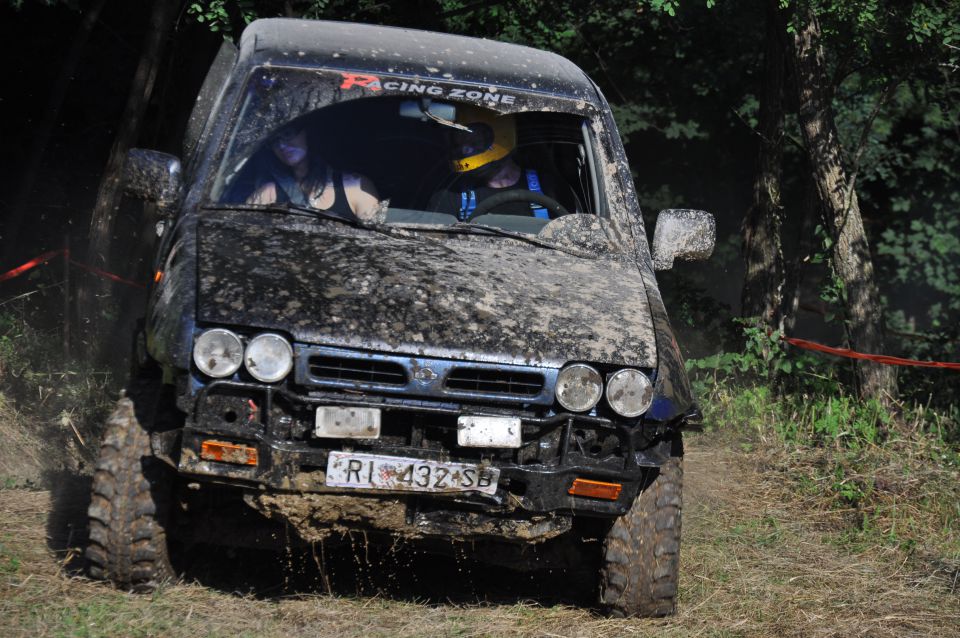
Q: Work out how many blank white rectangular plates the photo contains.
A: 2